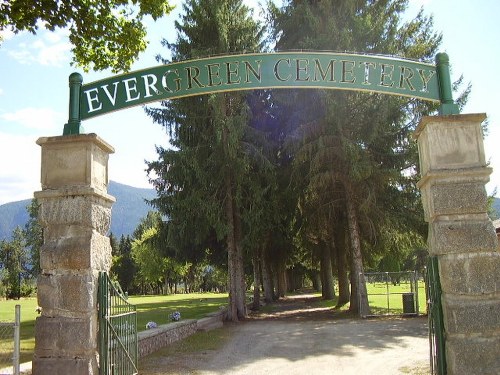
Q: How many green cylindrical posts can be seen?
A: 2